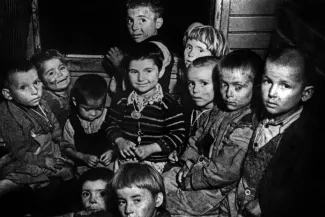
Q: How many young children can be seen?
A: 11